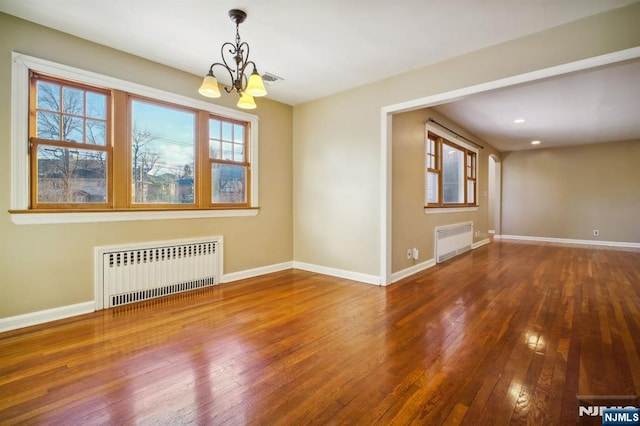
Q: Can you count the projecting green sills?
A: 0